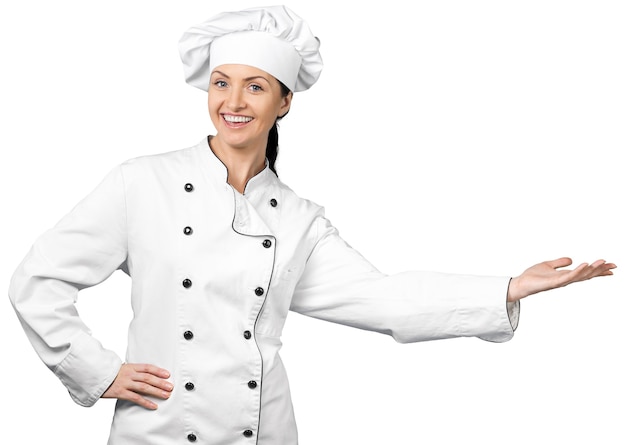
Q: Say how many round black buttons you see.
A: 12